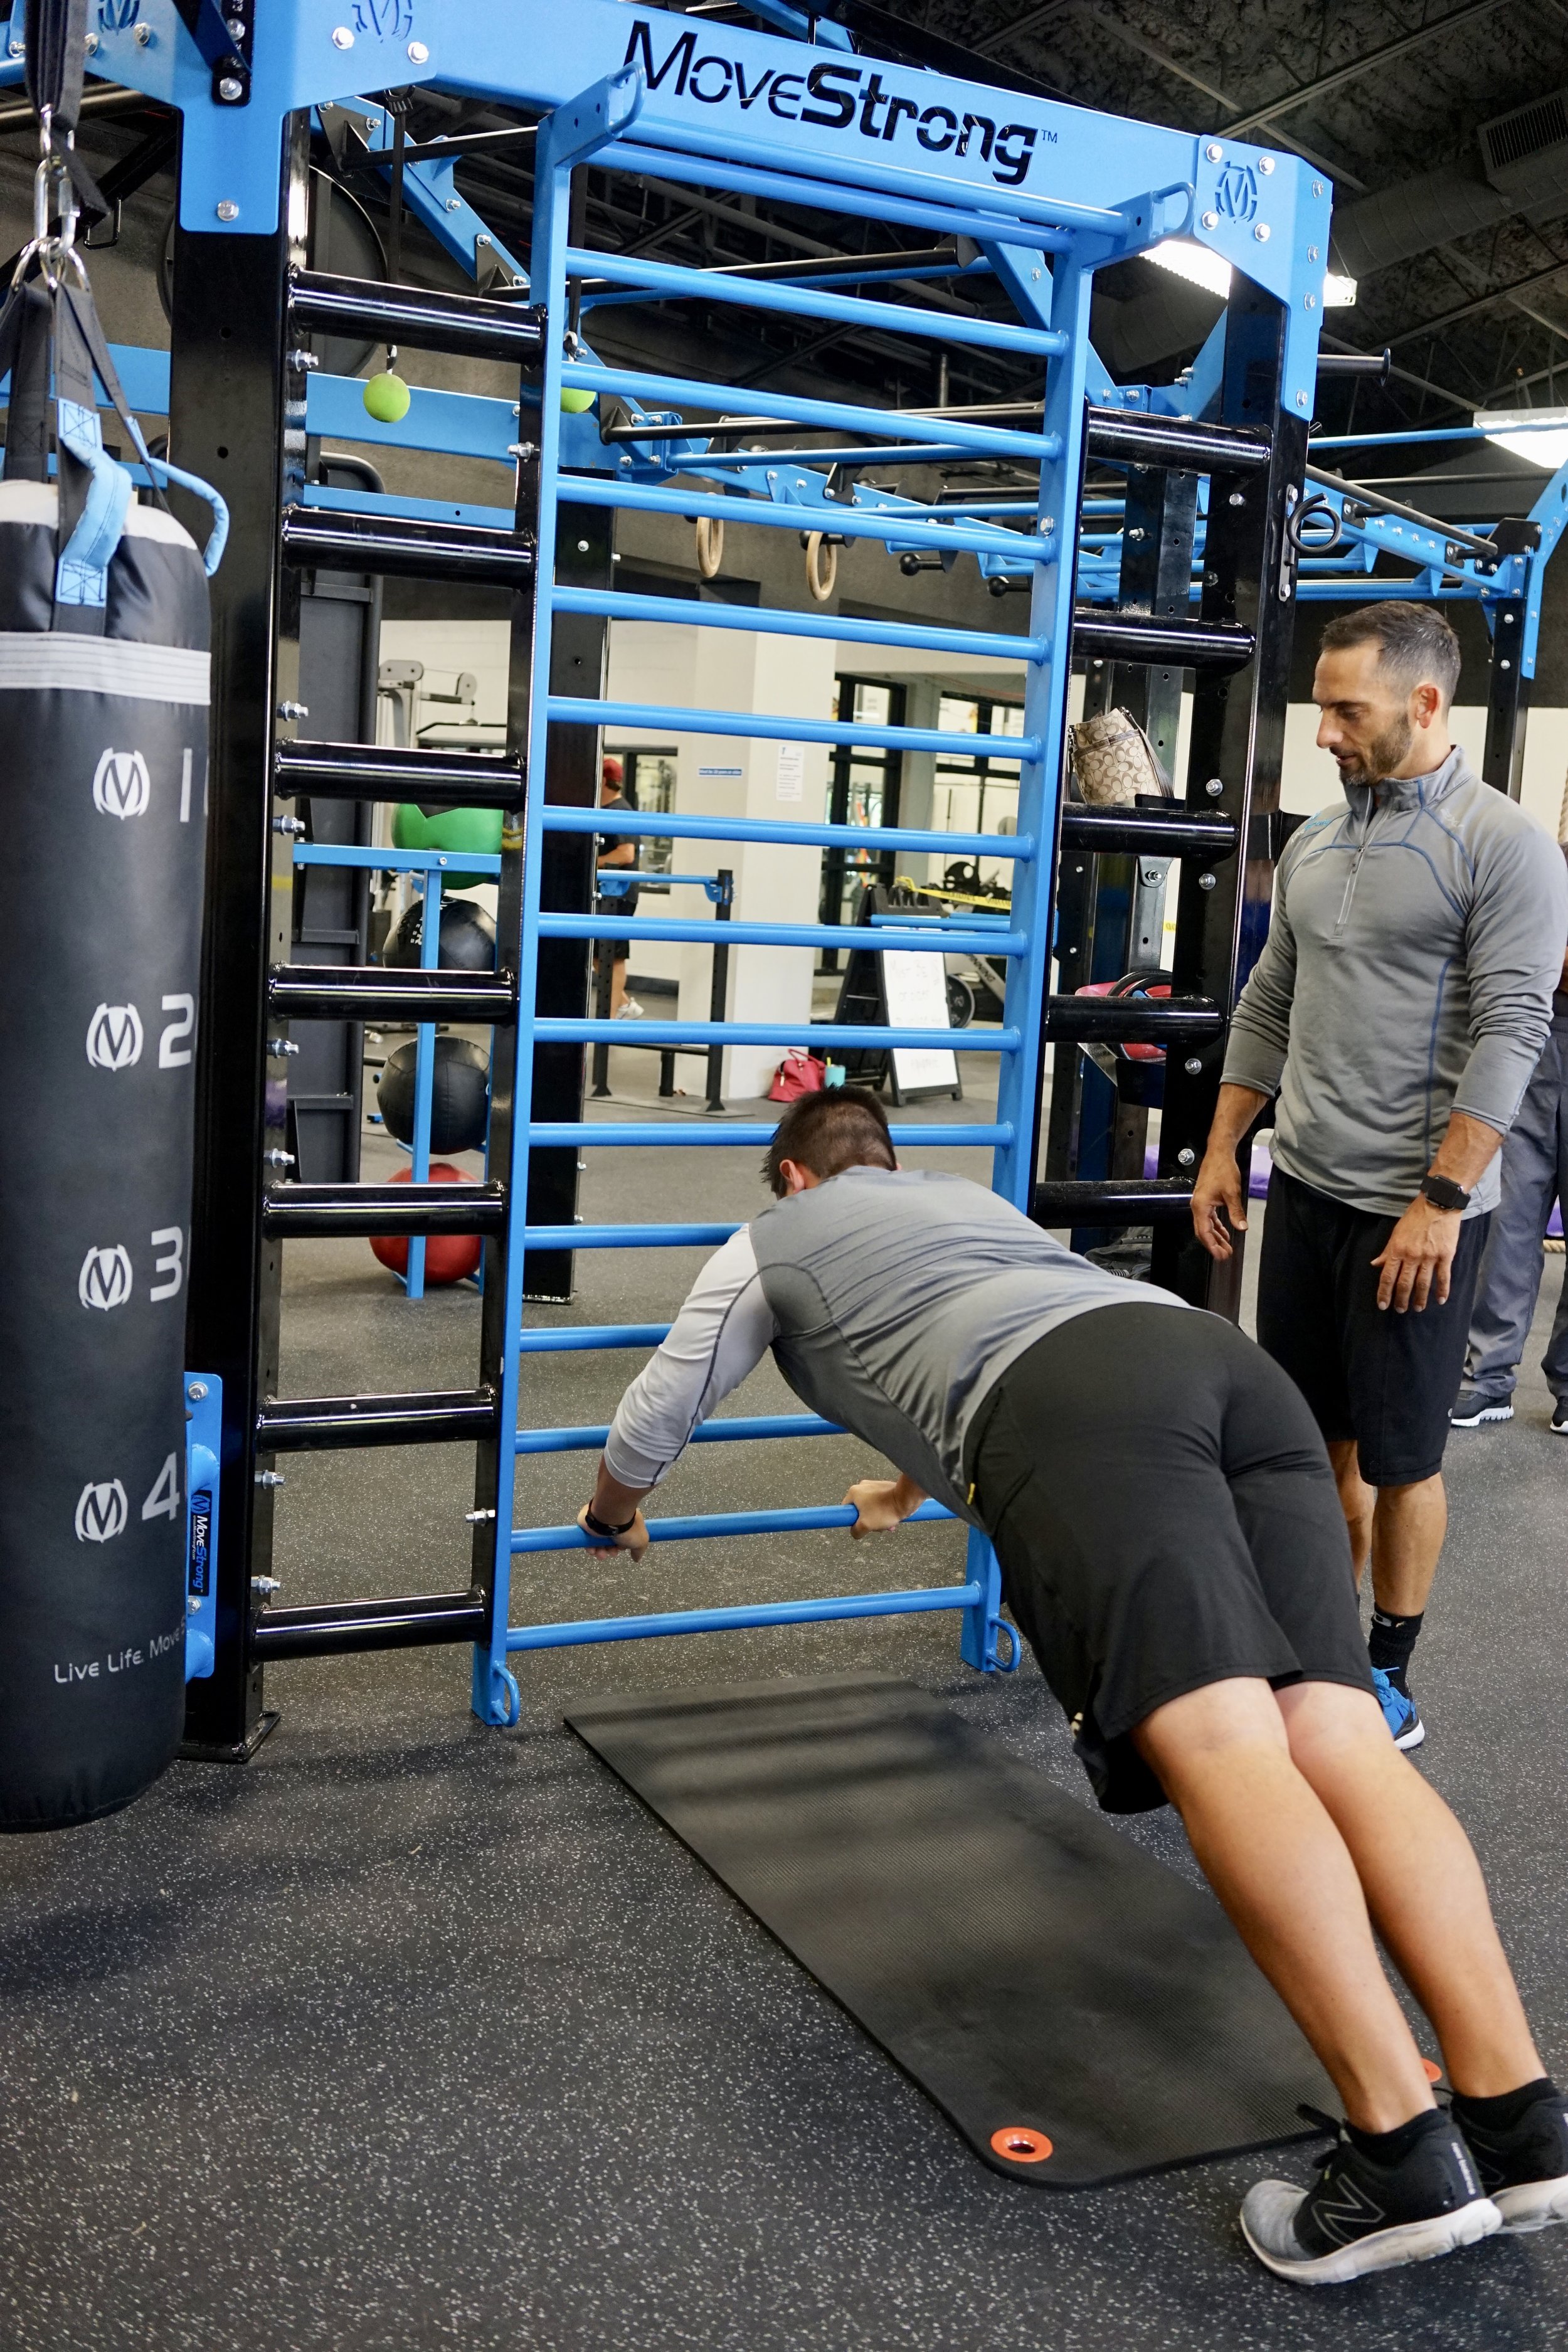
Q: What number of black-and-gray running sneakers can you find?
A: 2